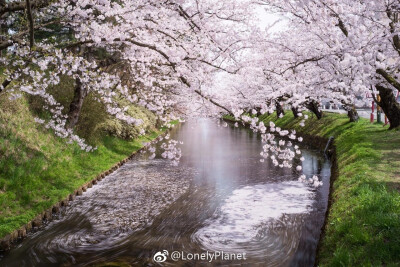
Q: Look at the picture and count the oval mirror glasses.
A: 0